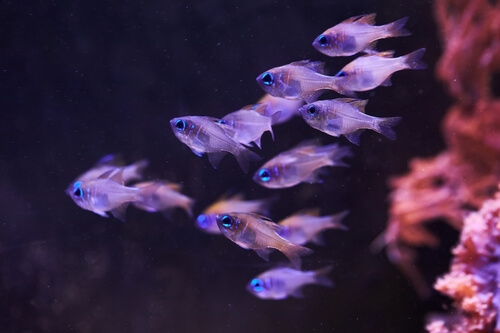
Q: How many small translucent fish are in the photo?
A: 15